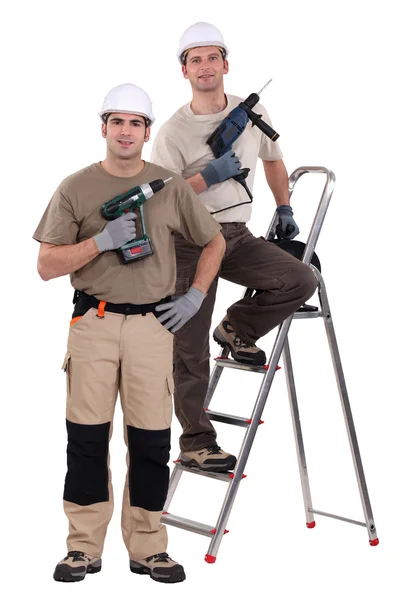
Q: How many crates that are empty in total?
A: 0